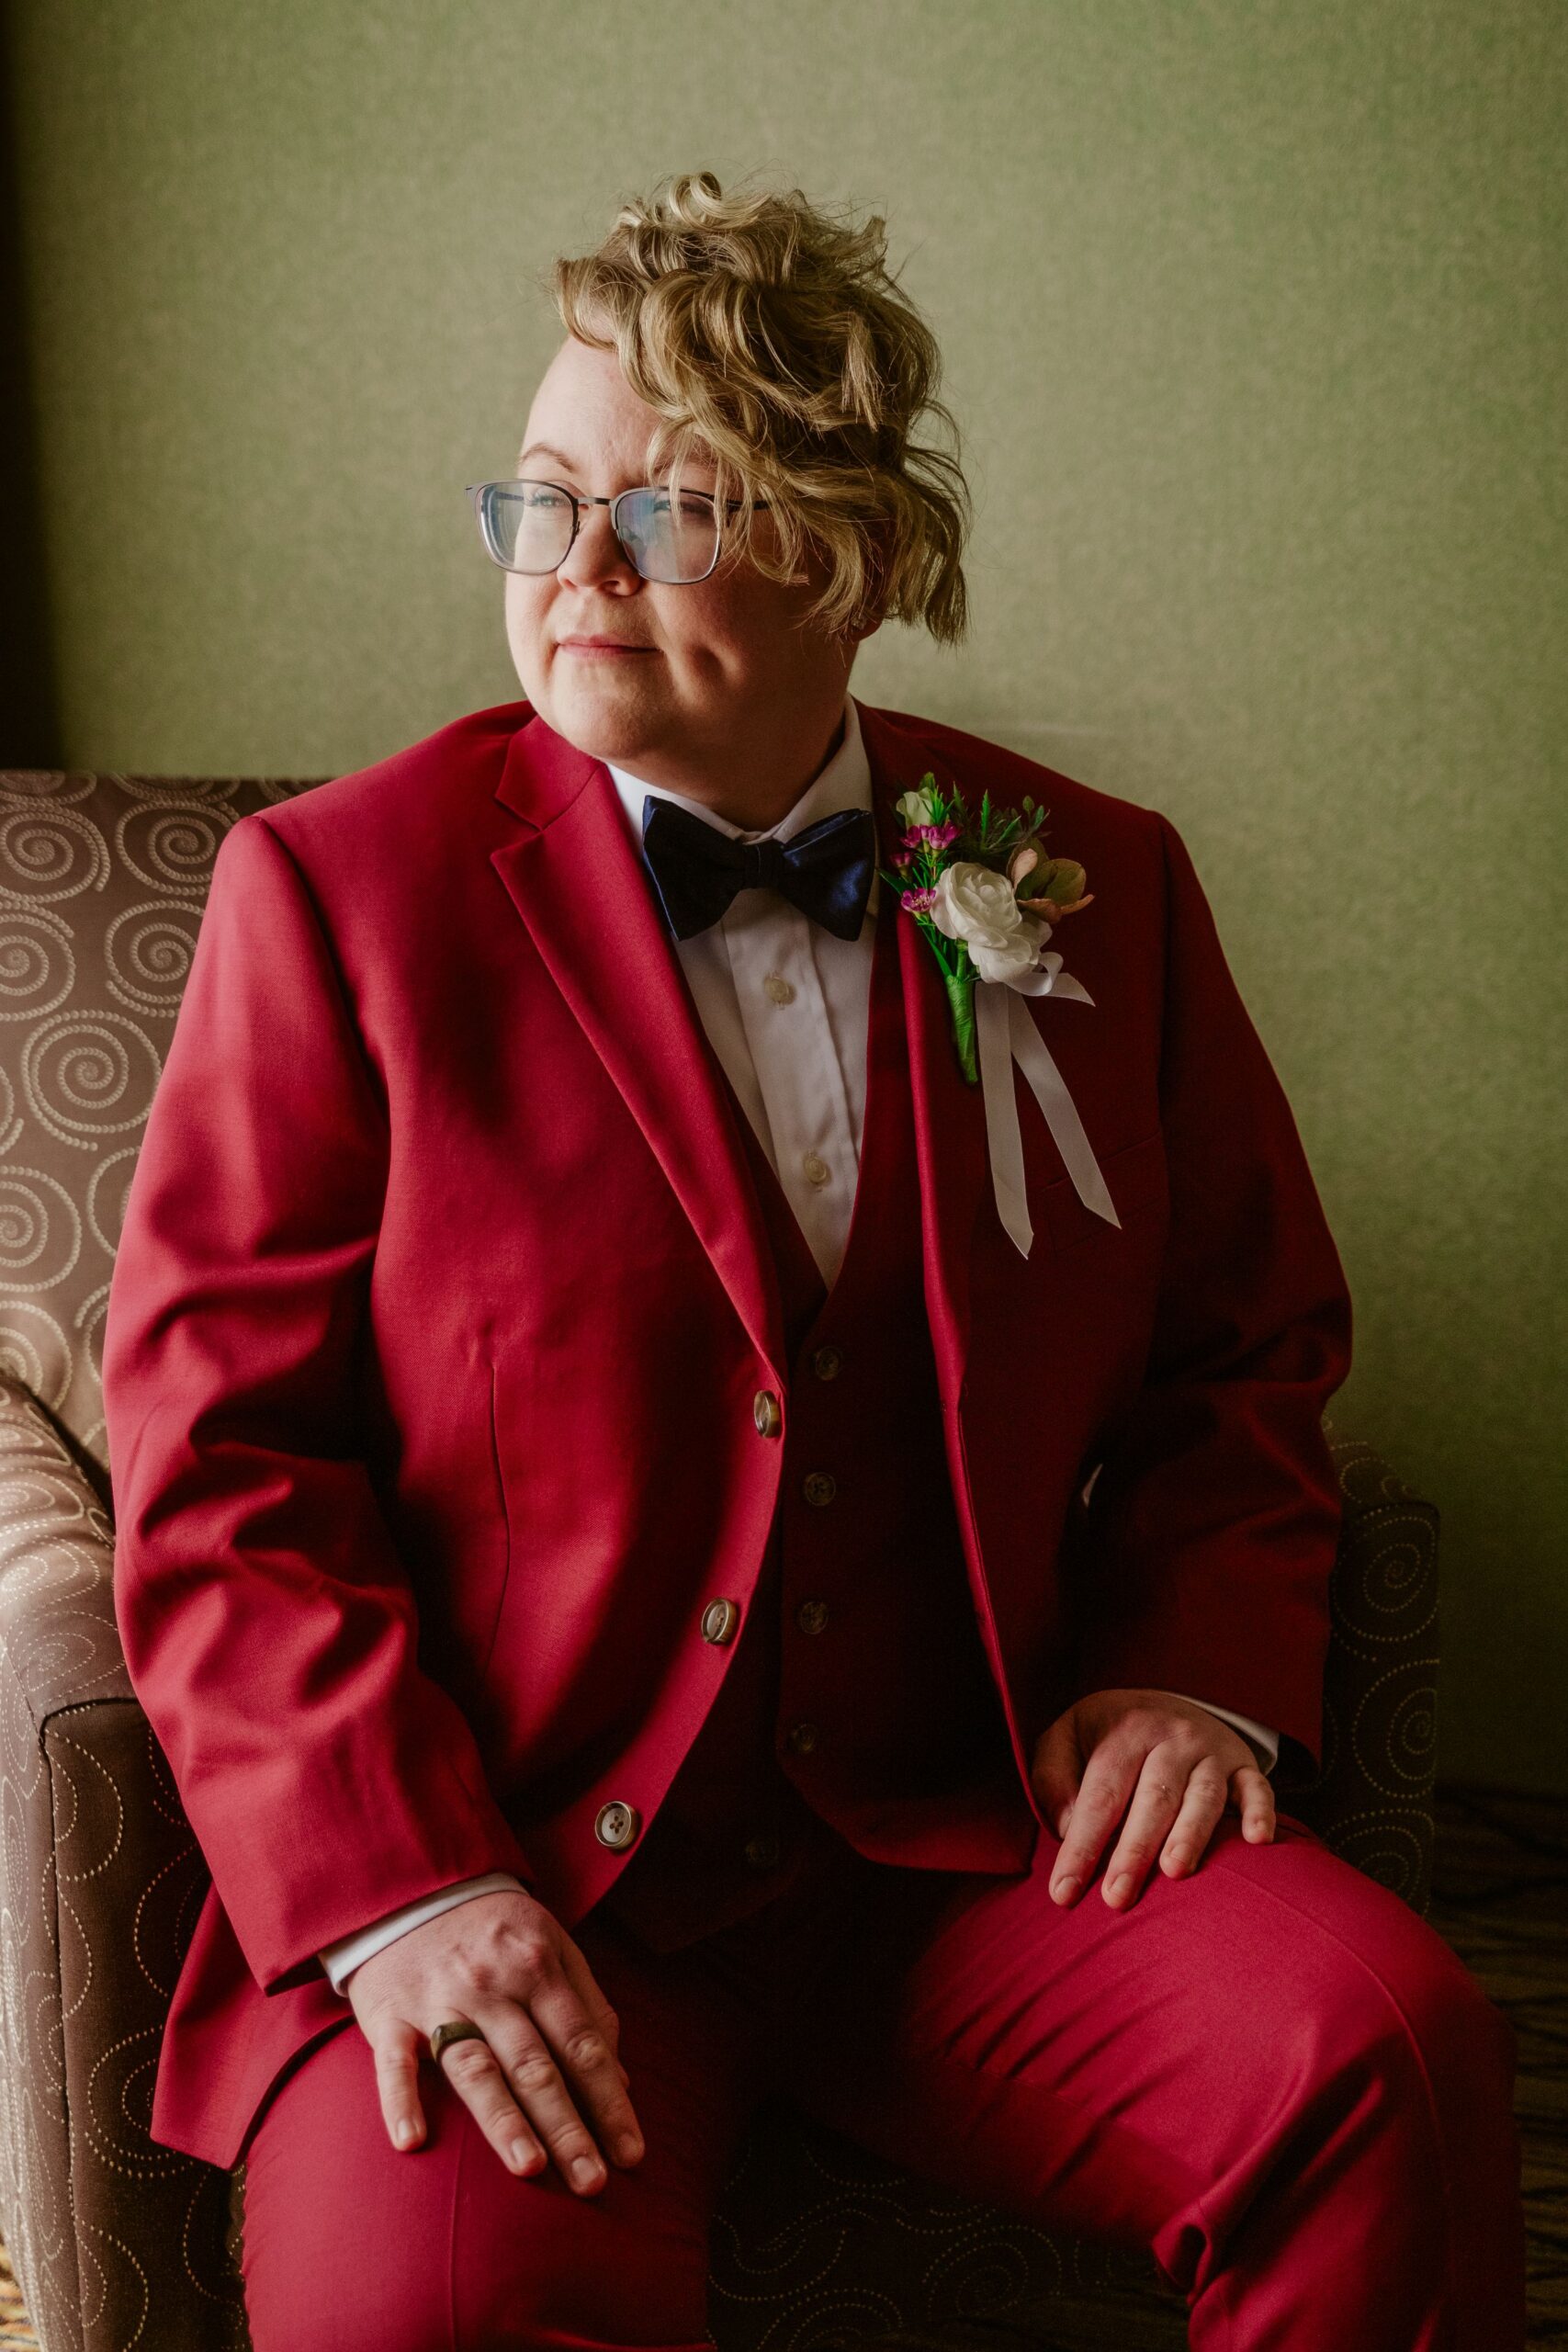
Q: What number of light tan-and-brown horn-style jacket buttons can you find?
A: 3